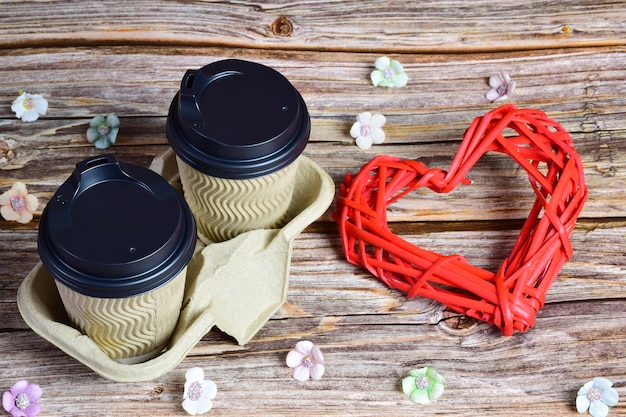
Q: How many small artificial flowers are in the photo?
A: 11